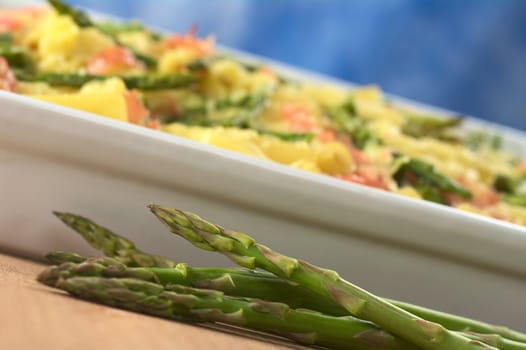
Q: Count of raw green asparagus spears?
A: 5